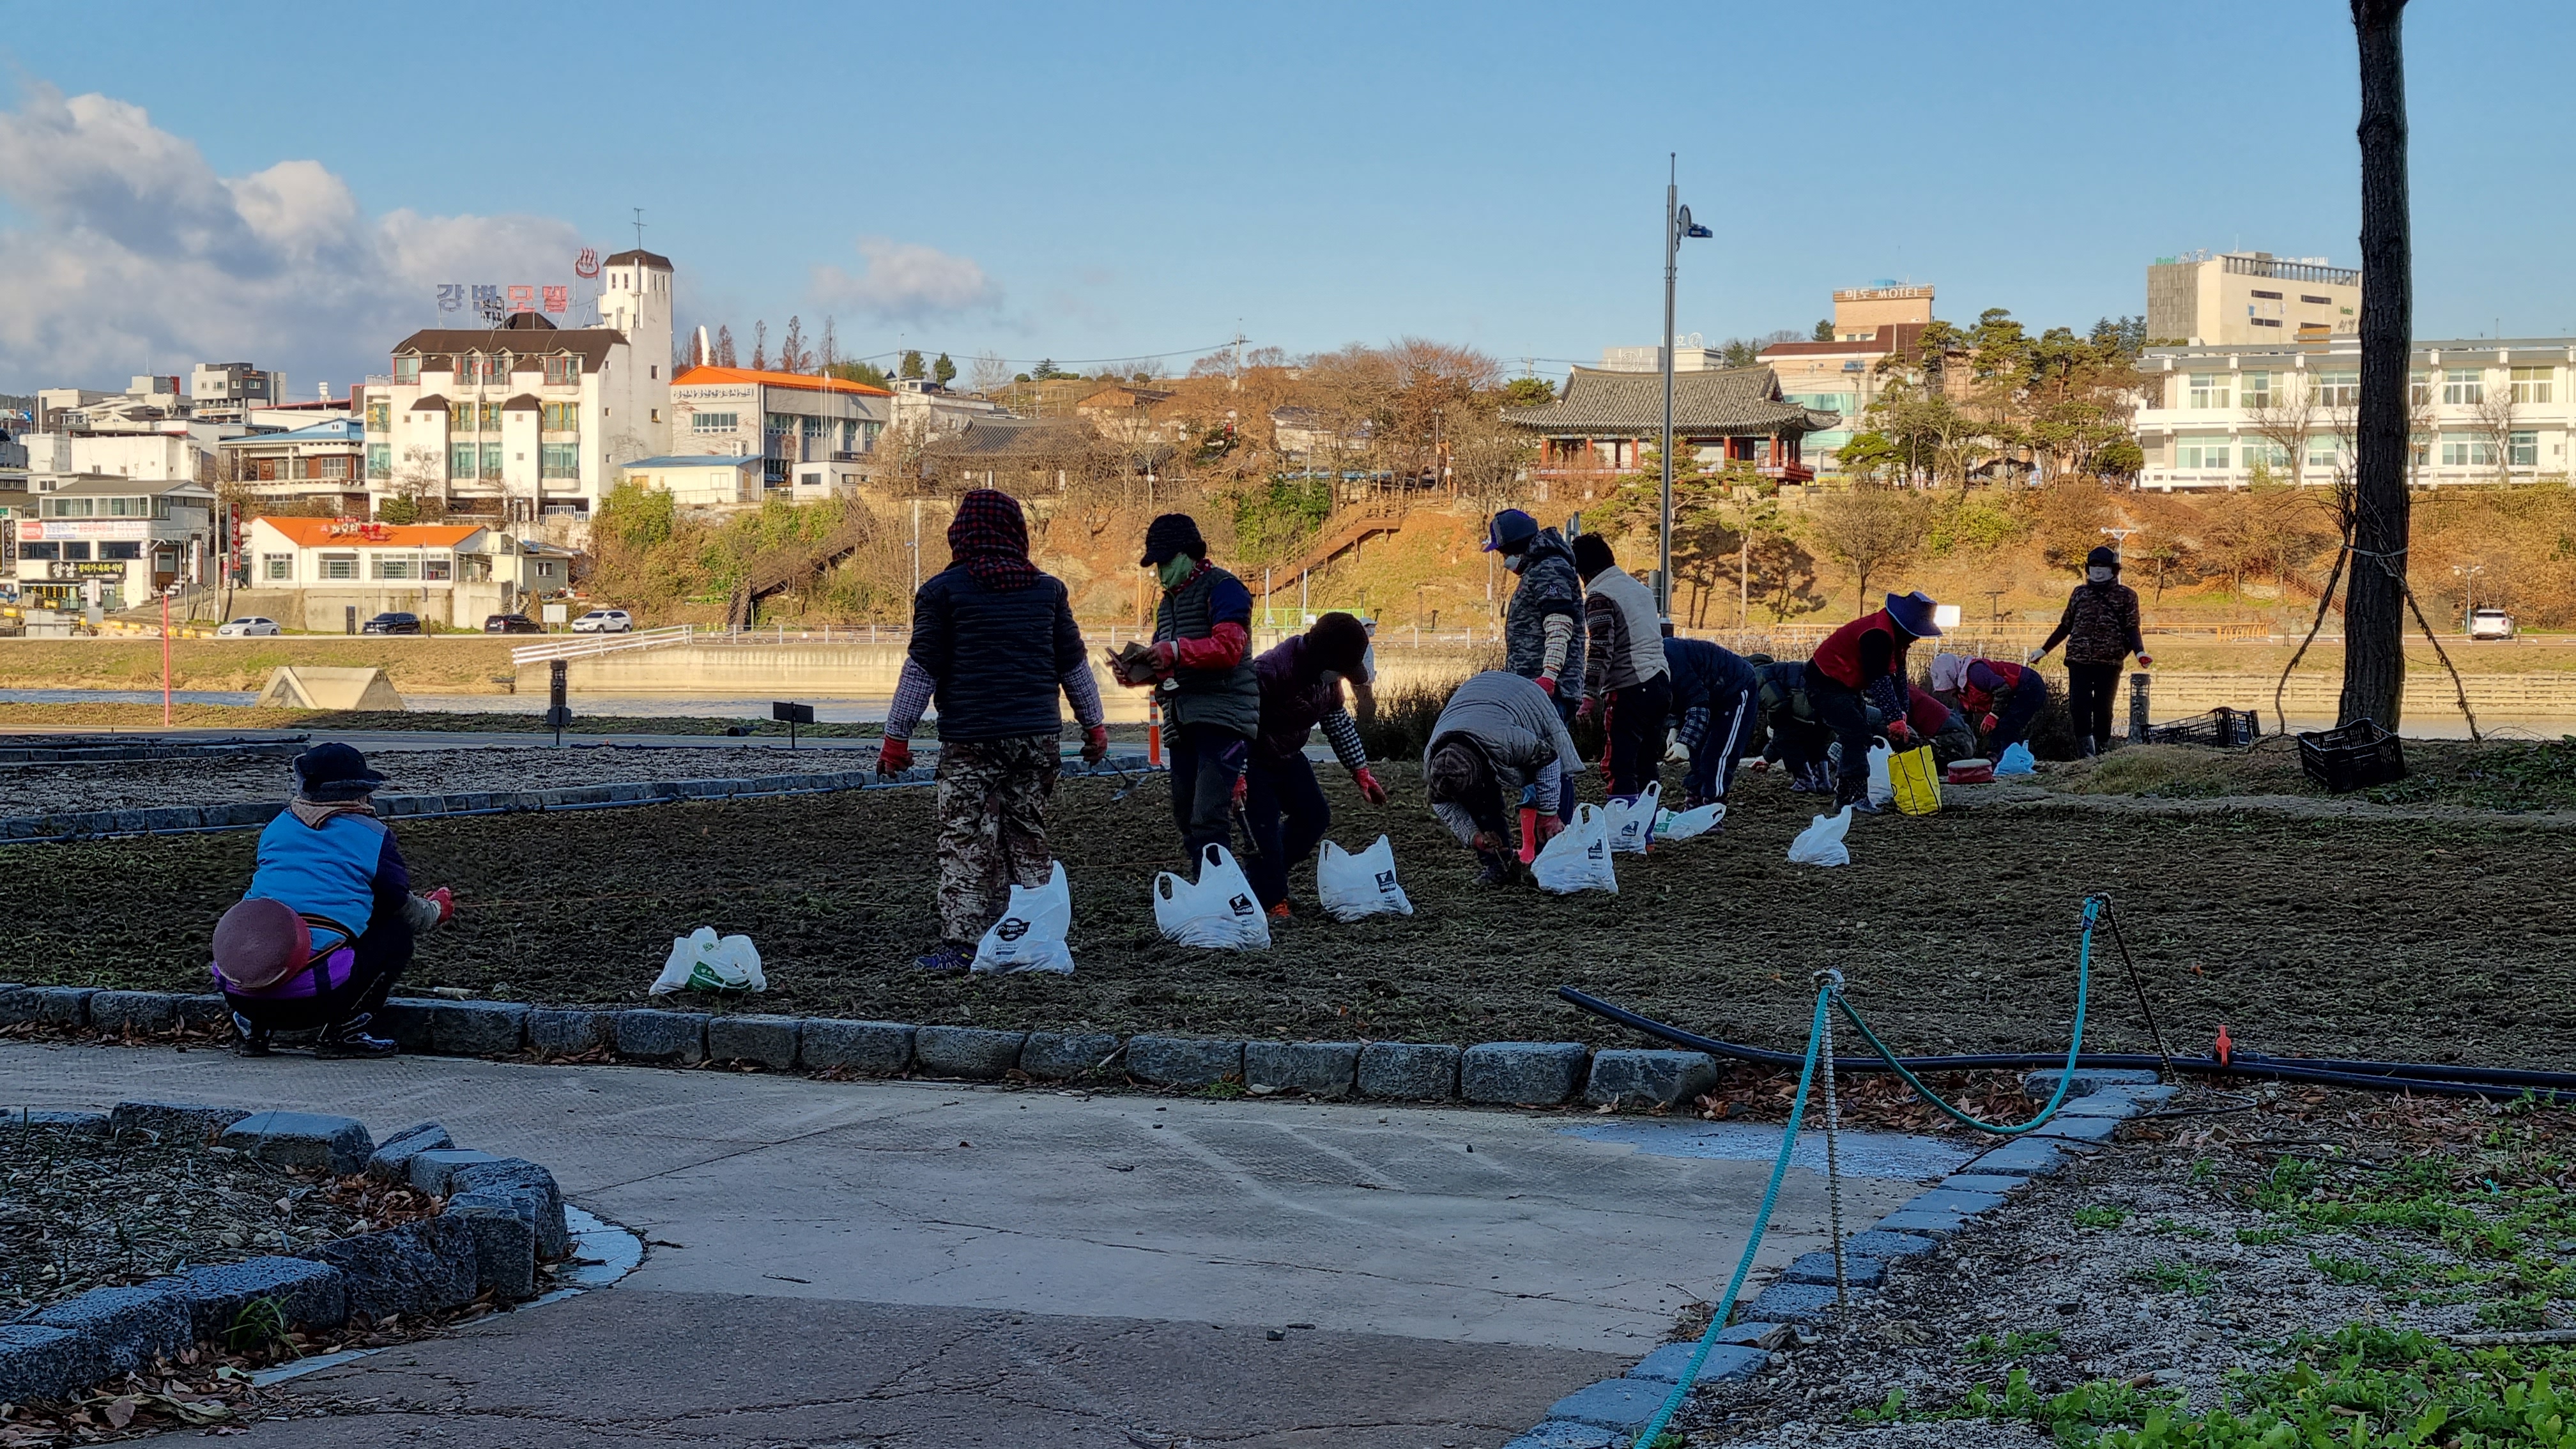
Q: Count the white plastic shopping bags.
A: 9